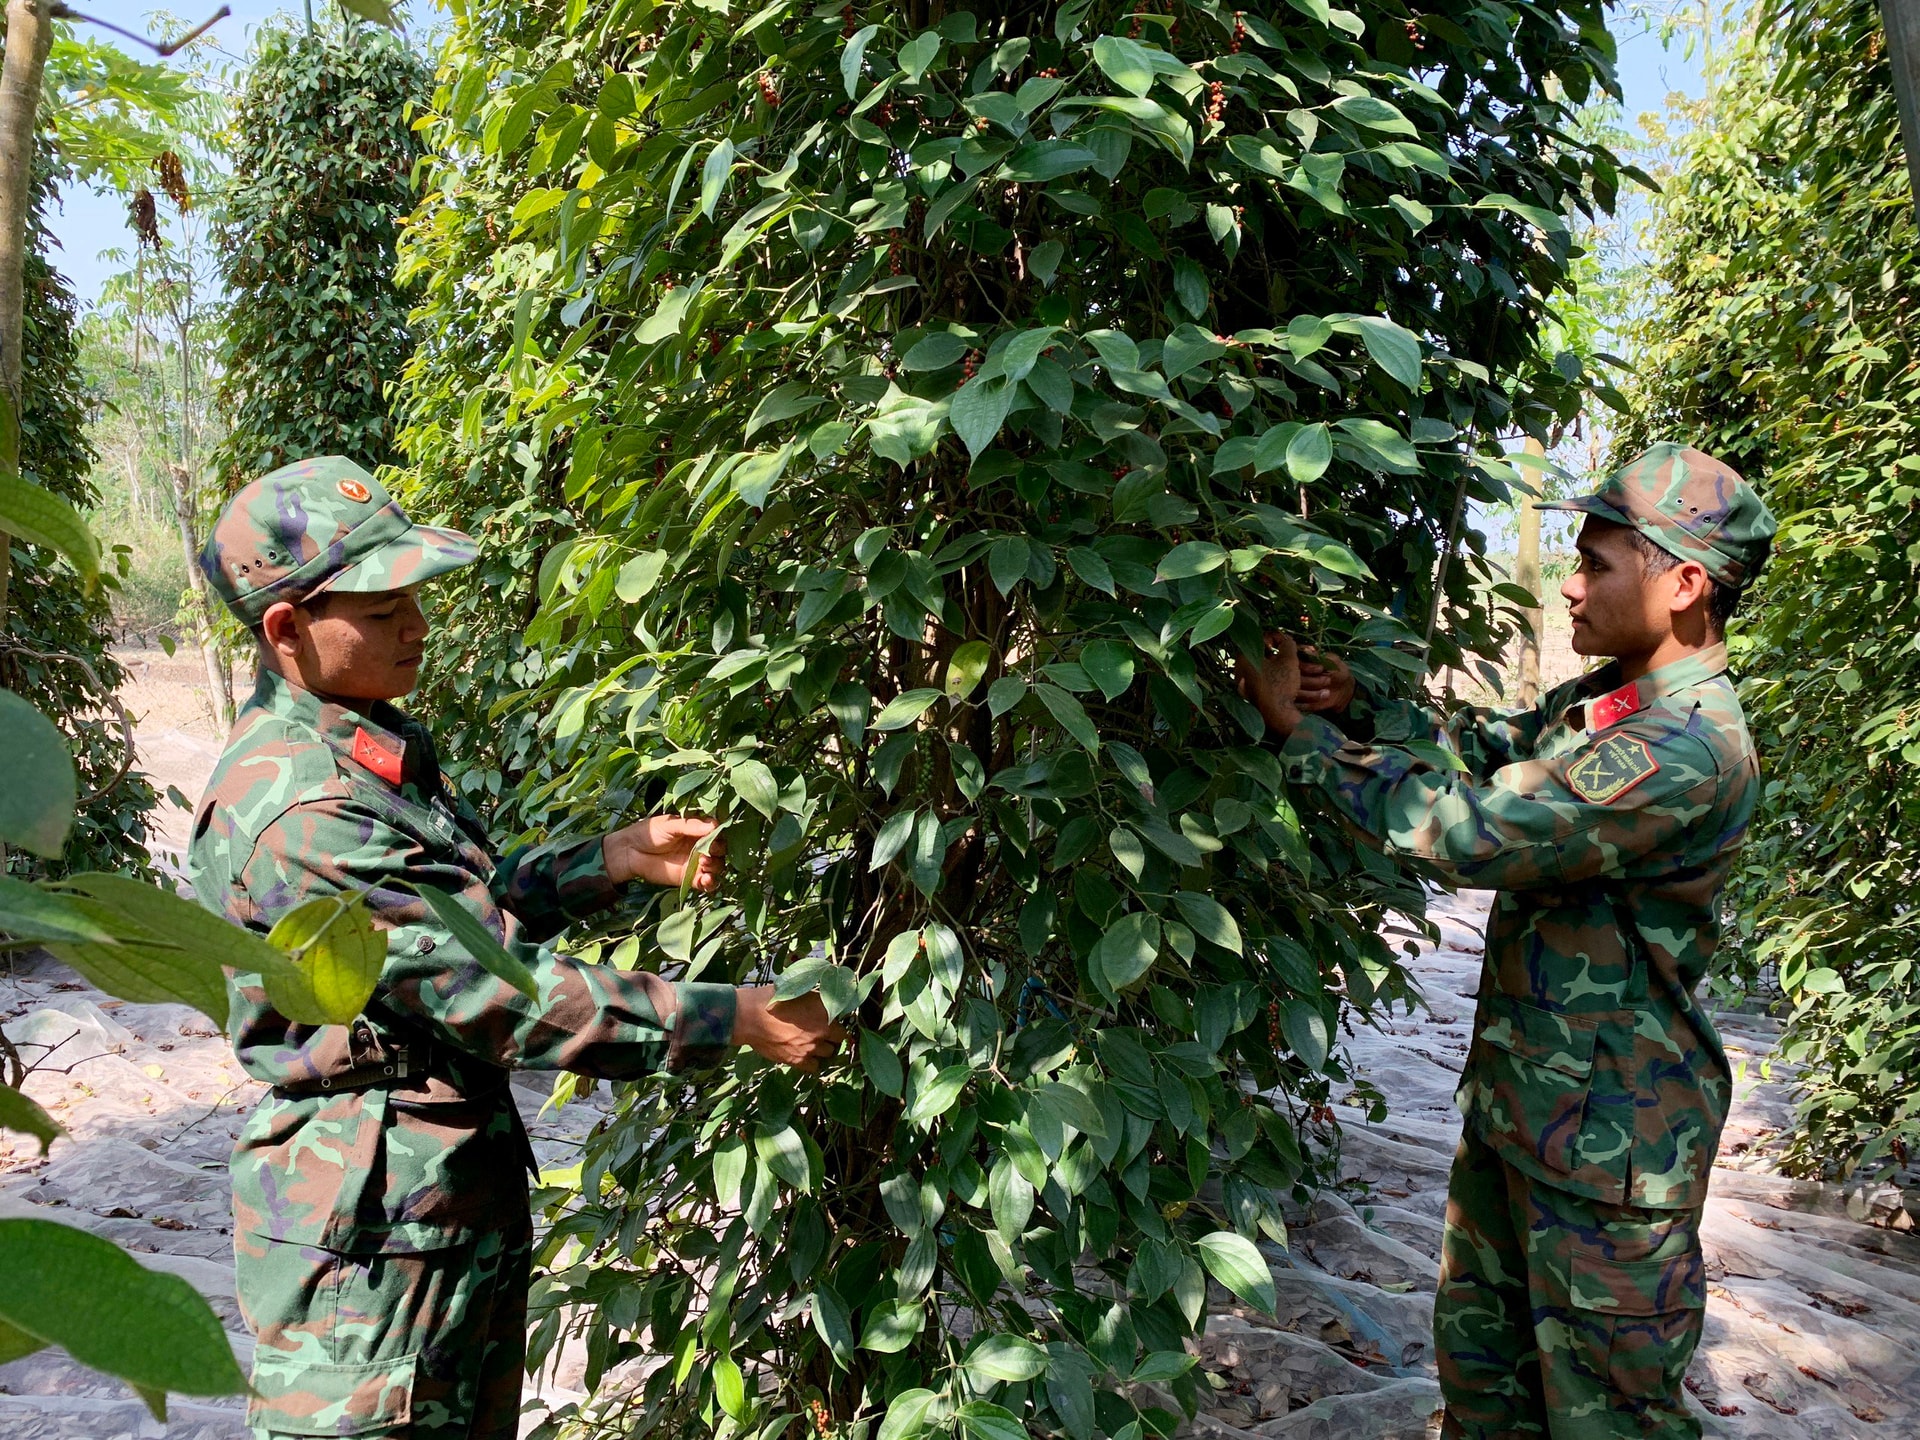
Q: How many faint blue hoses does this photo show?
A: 1